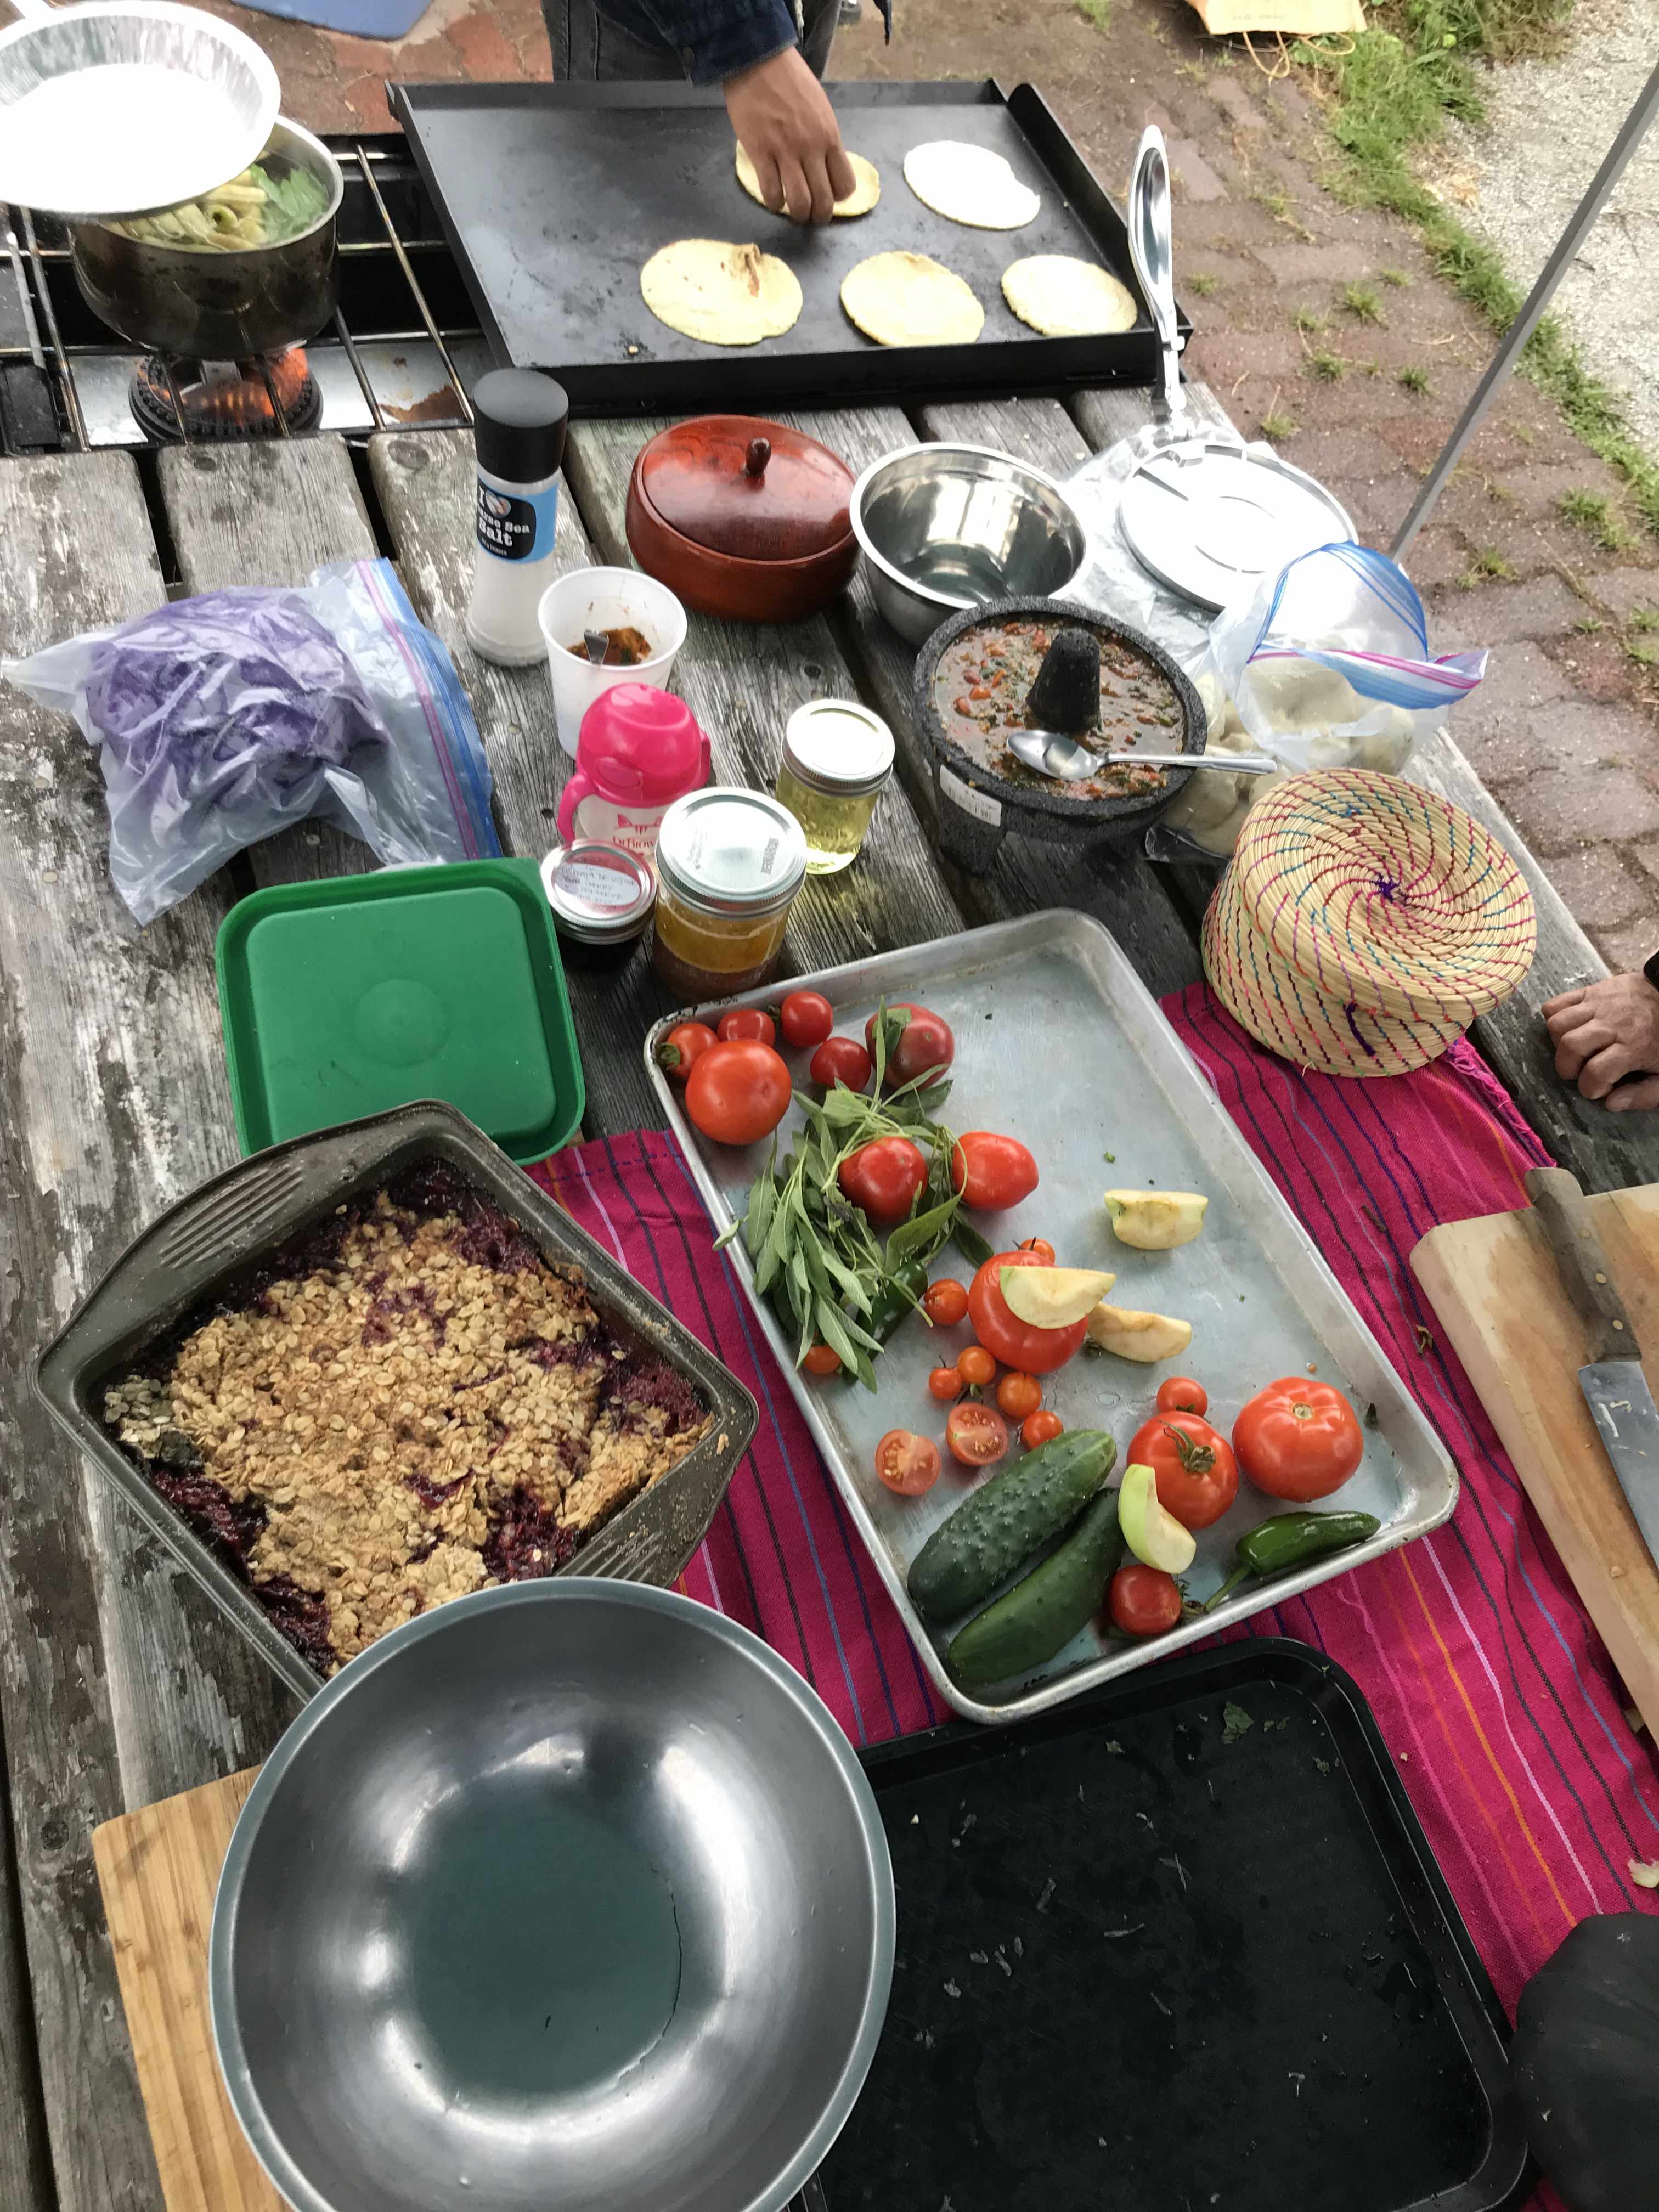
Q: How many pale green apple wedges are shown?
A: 4